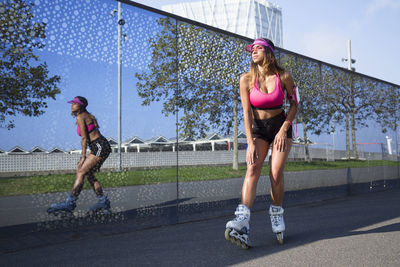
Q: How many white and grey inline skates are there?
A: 2